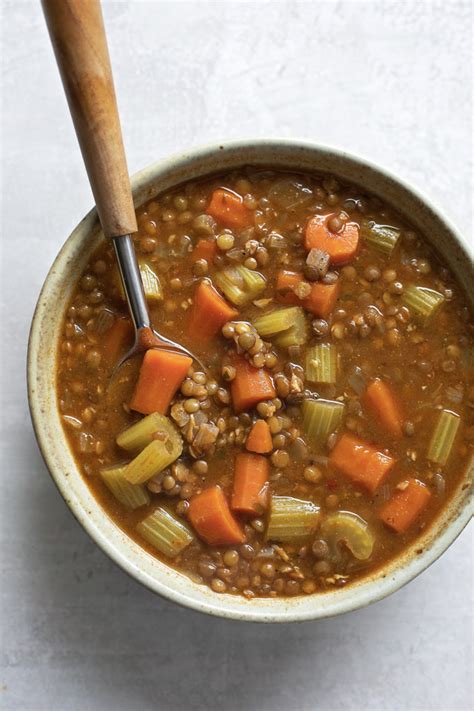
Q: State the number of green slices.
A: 13